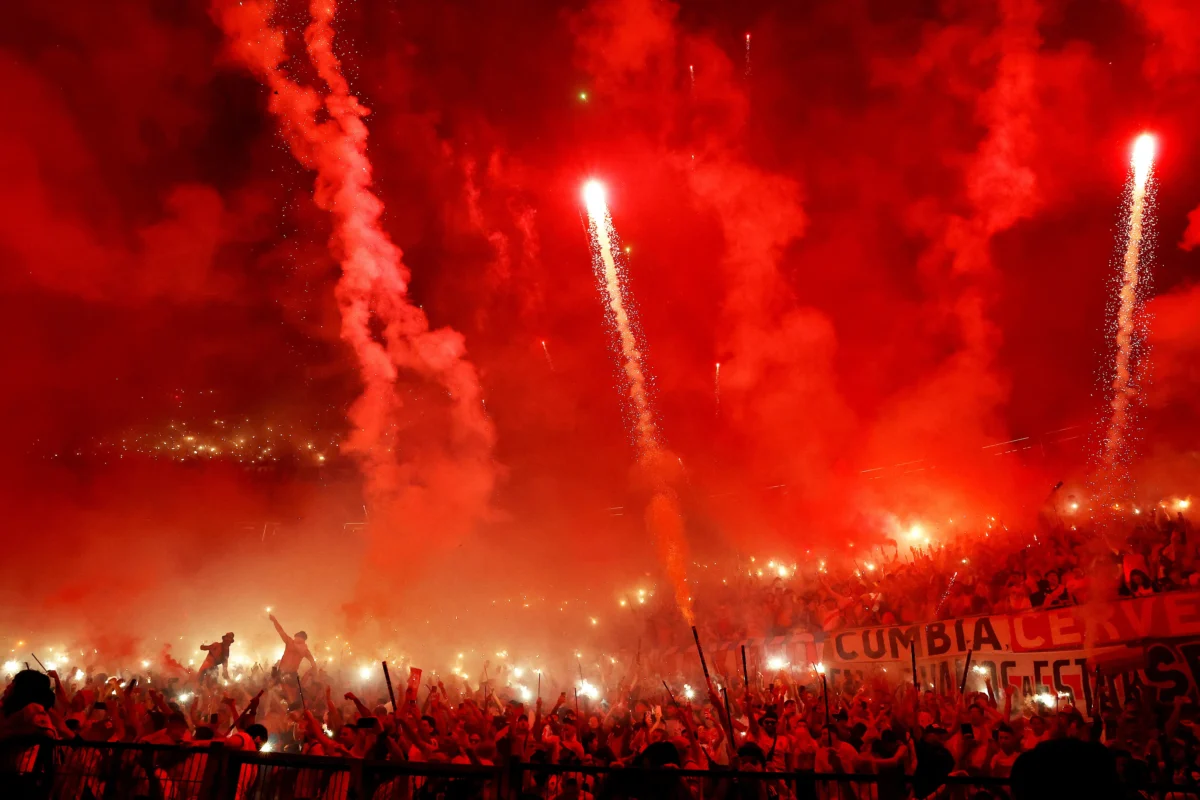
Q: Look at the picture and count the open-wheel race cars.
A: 0